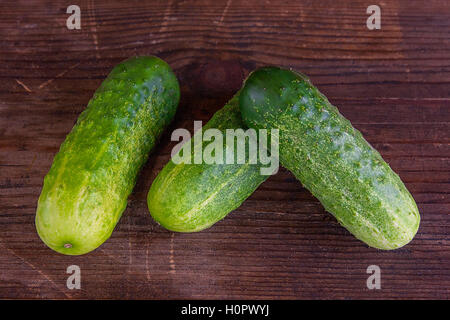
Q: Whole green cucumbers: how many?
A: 3